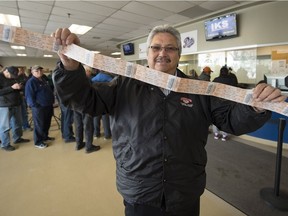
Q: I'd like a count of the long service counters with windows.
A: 1